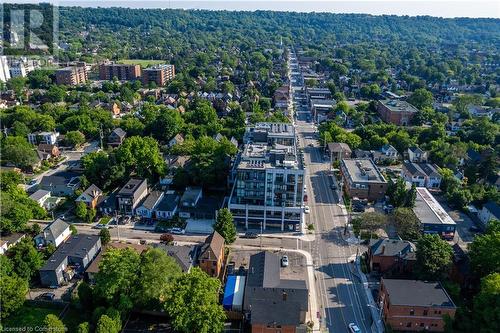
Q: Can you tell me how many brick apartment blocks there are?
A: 3